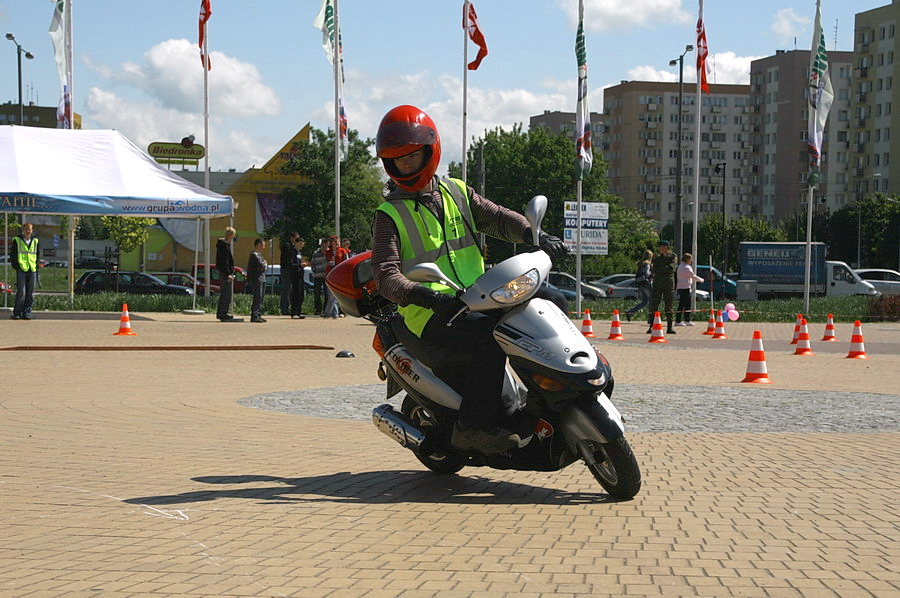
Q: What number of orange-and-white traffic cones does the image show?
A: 11